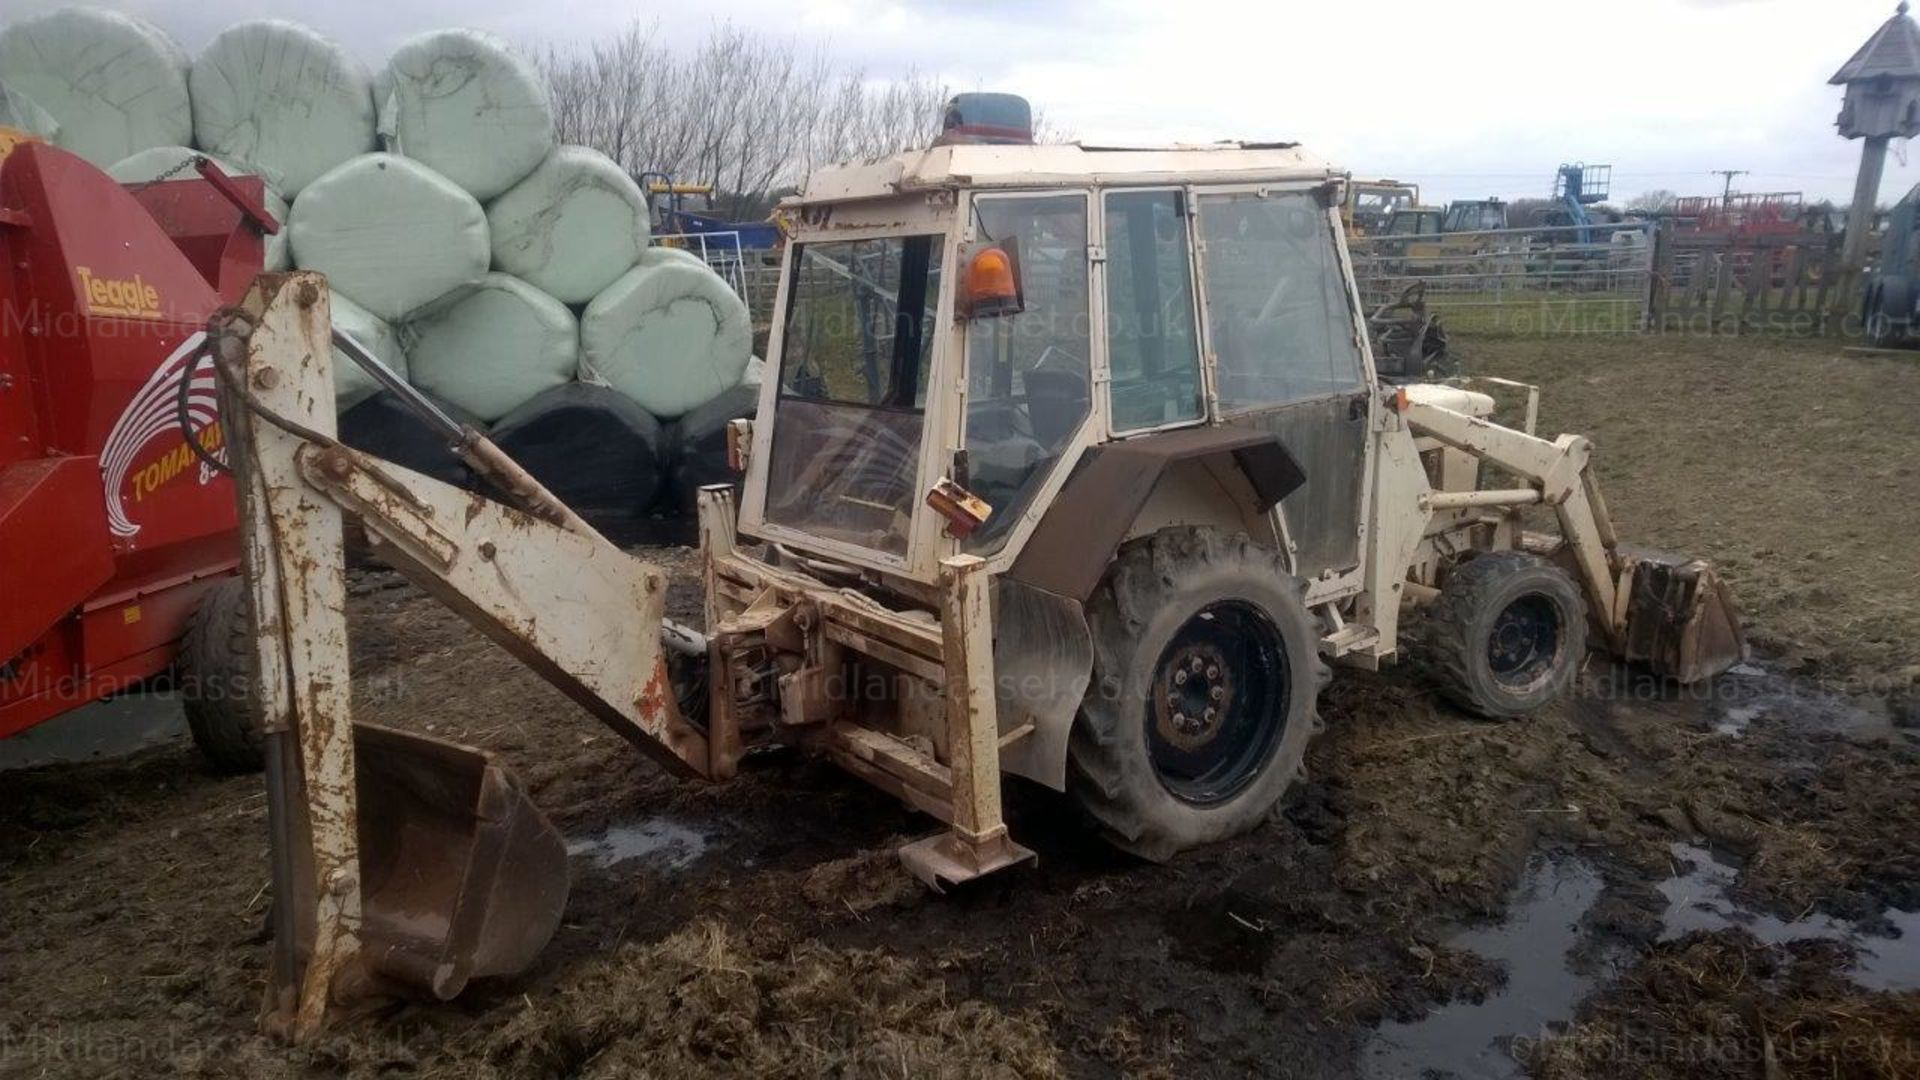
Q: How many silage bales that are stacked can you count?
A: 12